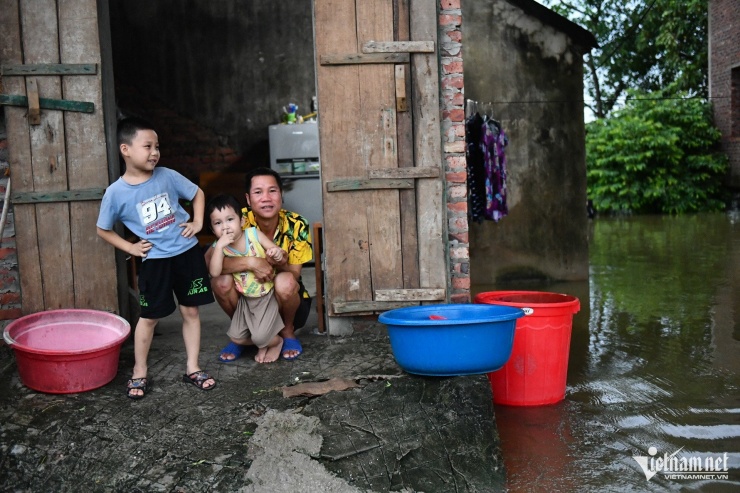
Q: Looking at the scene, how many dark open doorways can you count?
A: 1